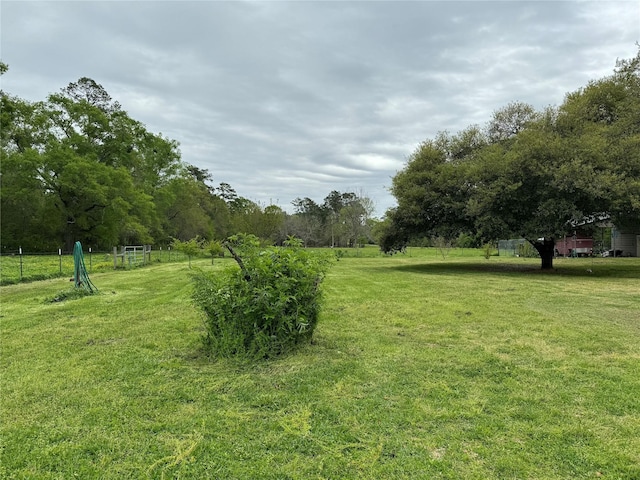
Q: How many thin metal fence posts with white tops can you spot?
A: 5